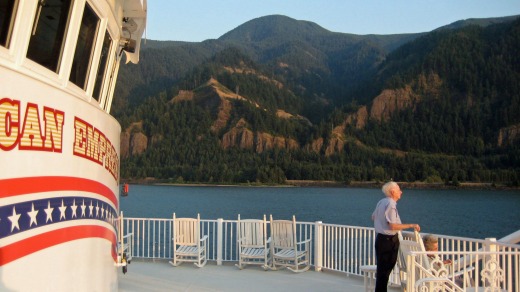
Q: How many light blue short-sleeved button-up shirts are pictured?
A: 1